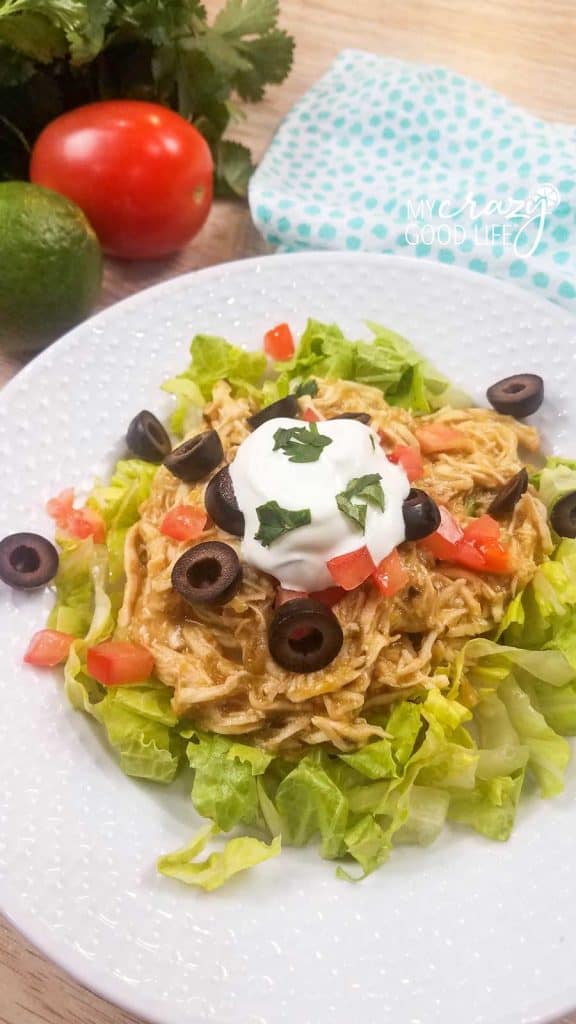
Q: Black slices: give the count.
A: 12